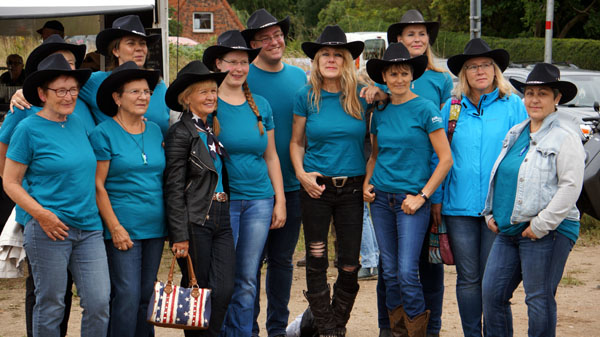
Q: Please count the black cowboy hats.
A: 12